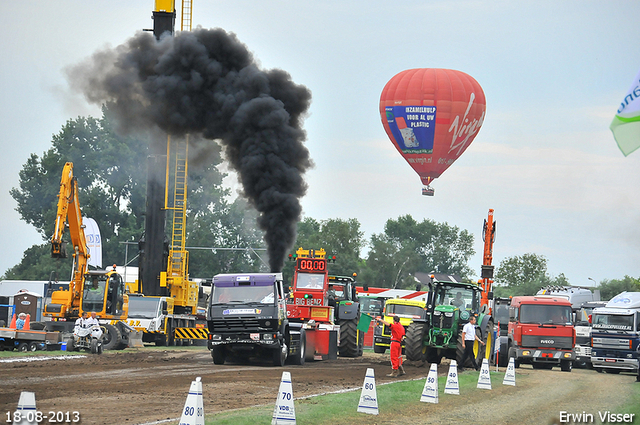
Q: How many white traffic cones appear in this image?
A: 8